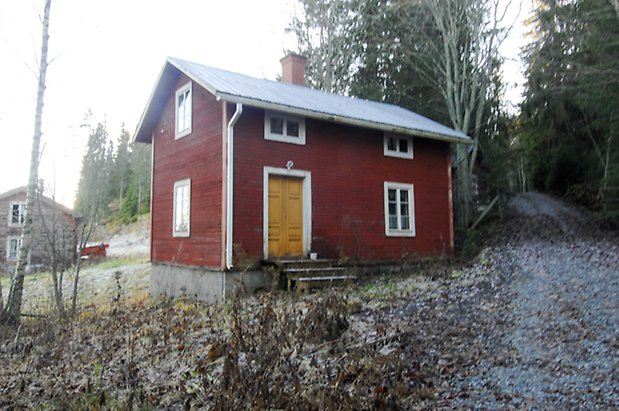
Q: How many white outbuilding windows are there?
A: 2